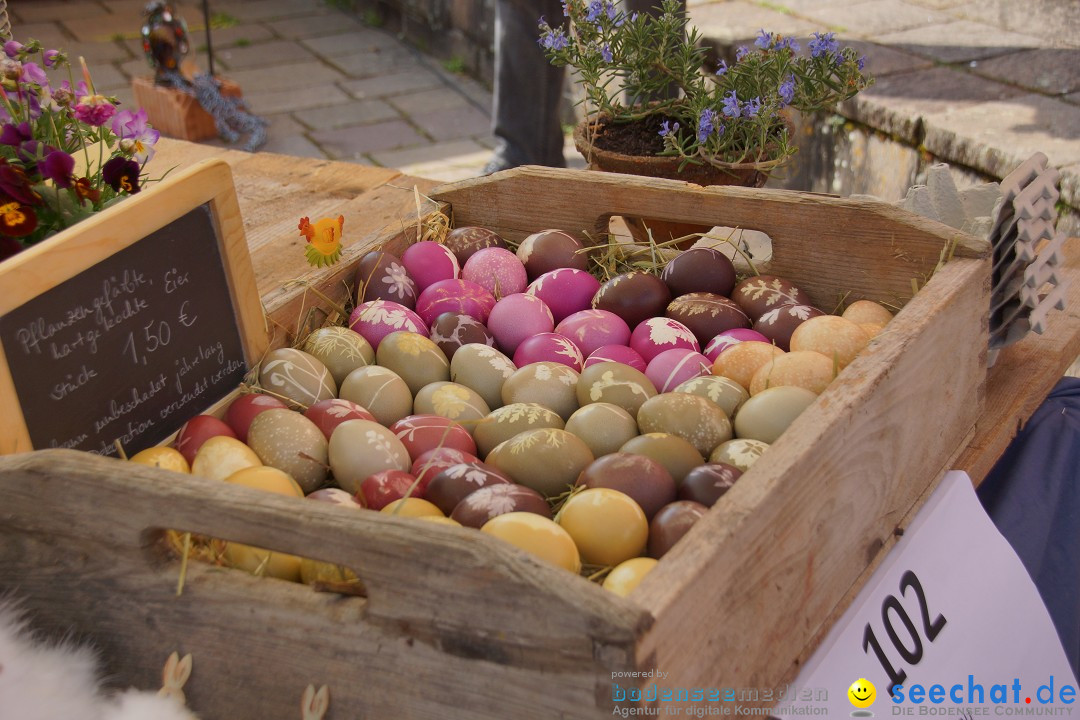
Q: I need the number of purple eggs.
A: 12